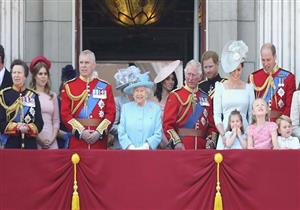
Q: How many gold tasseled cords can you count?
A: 2